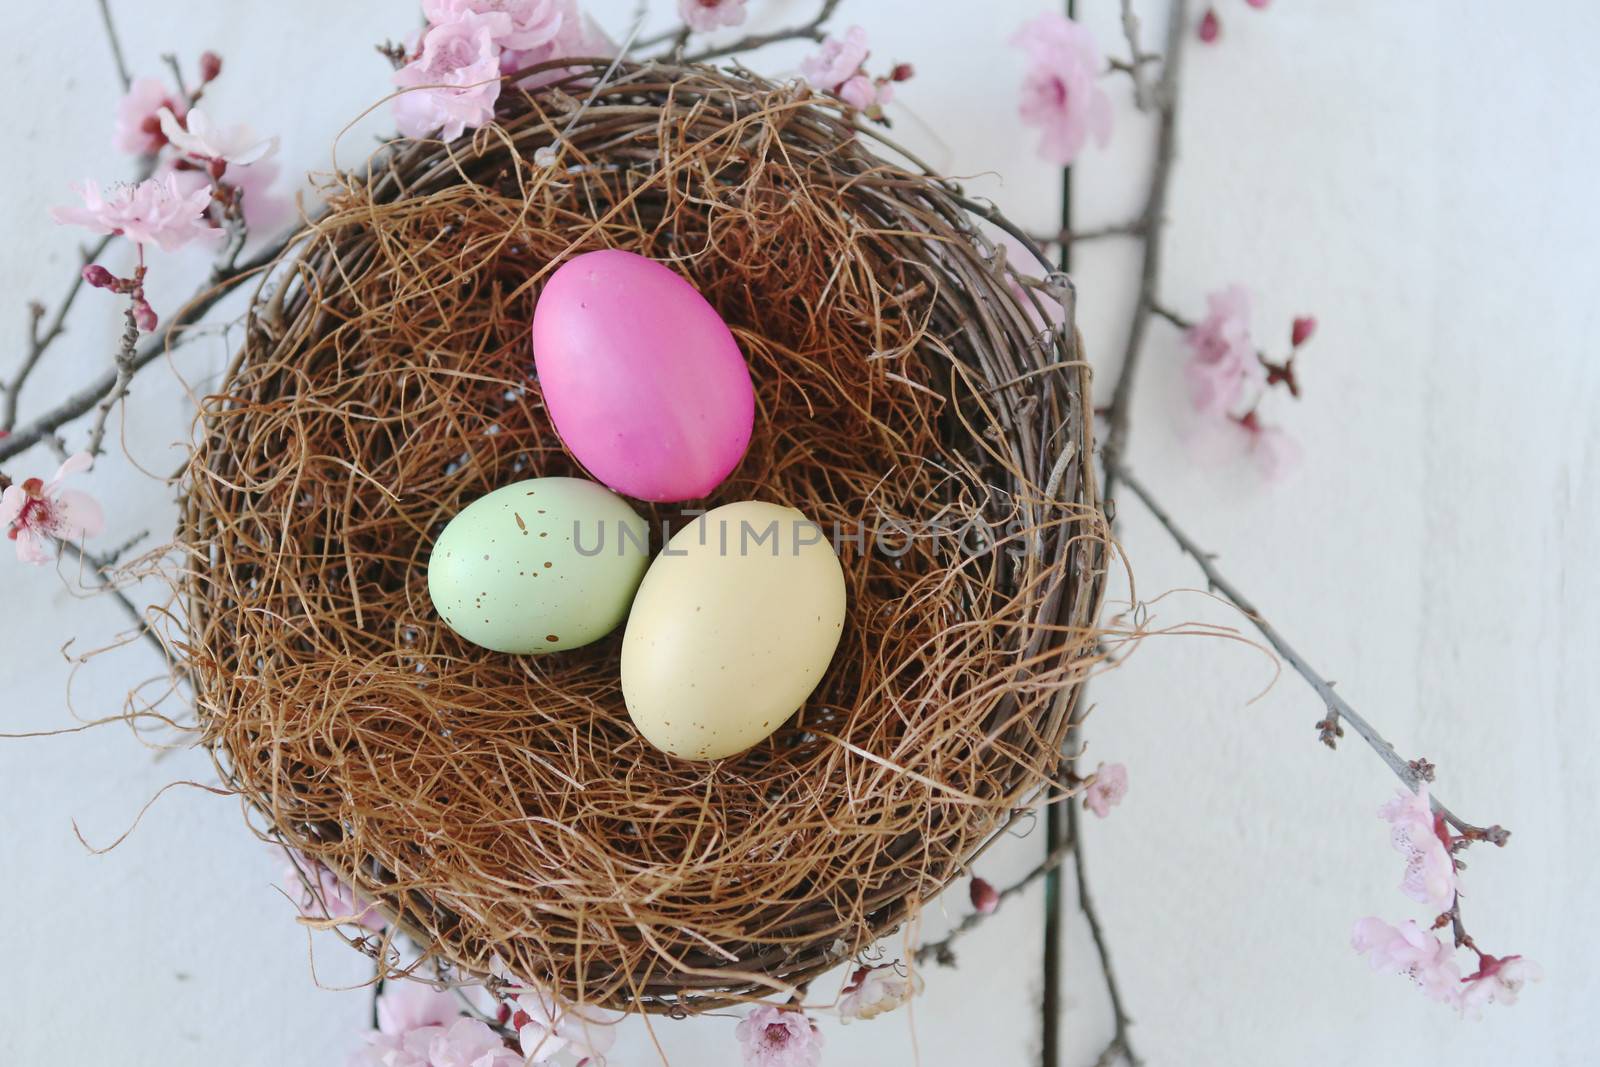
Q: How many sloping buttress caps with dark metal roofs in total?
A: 0